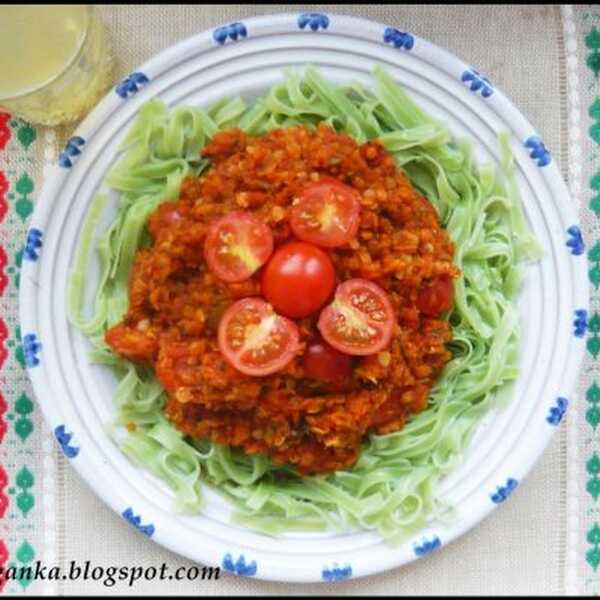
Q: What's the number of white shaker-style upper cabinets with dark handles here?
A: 0